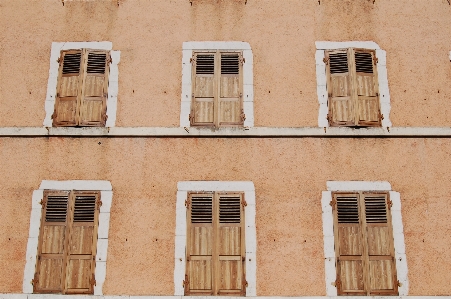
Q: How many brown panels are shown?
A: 12